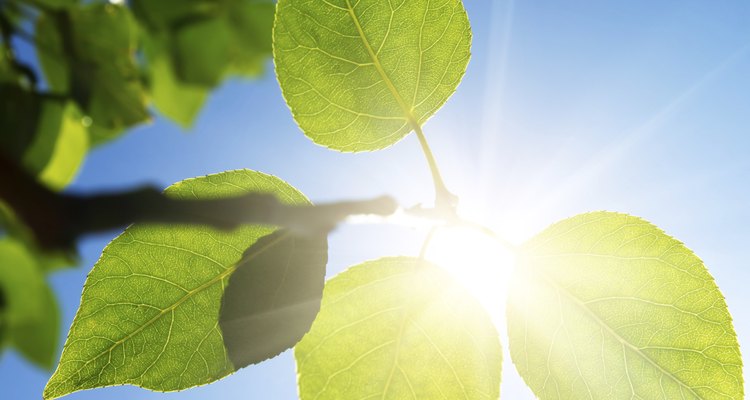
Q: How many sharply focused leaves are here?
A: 4